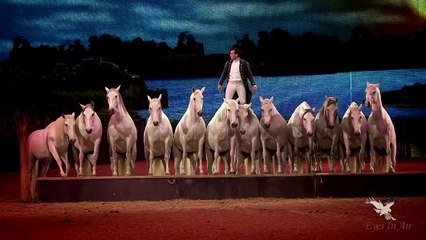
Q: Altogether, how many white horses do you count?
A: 12